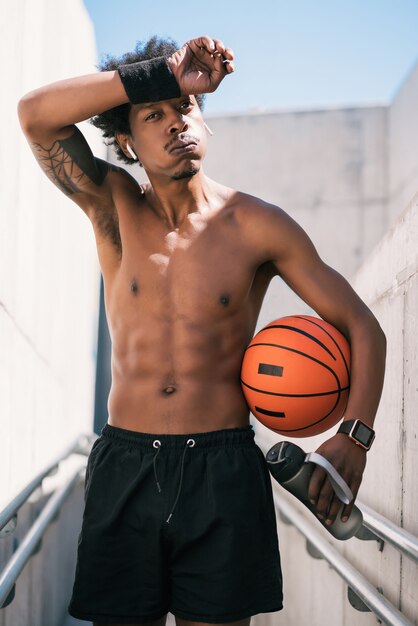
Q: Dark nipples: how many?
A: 2